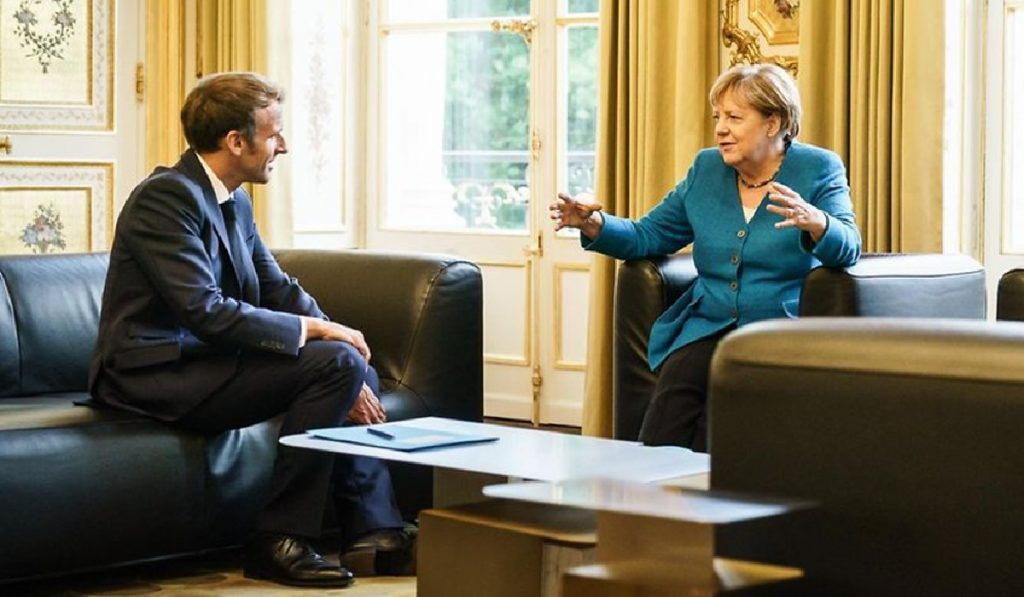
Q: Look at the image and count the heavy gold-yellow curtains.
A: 3